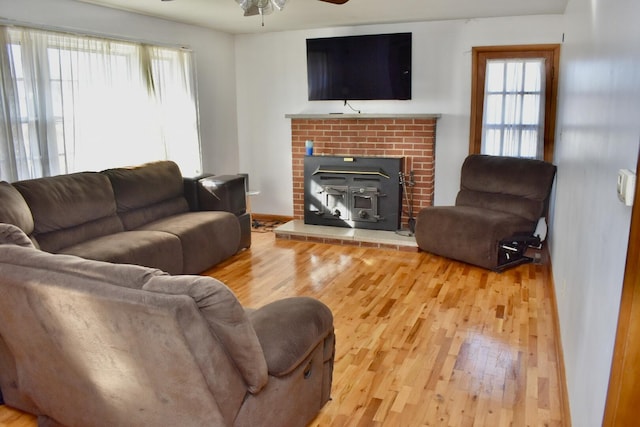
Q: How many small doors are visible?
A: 2